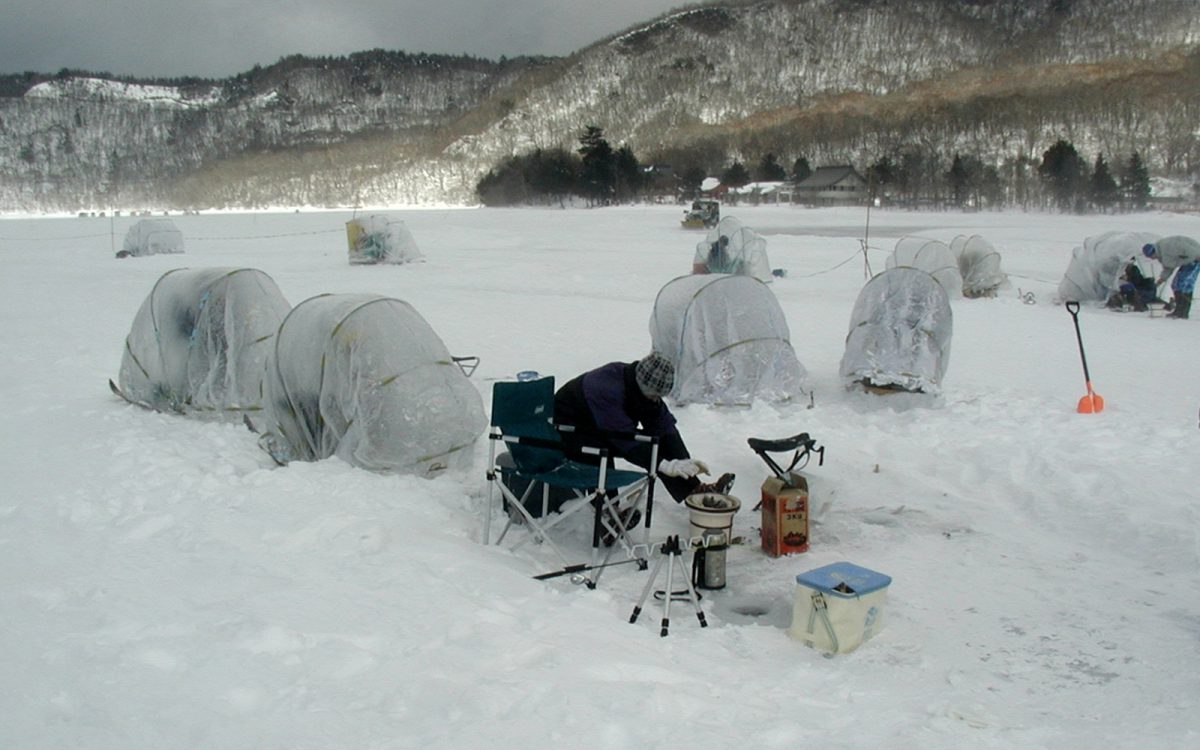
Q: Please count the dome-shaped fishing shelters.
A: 10